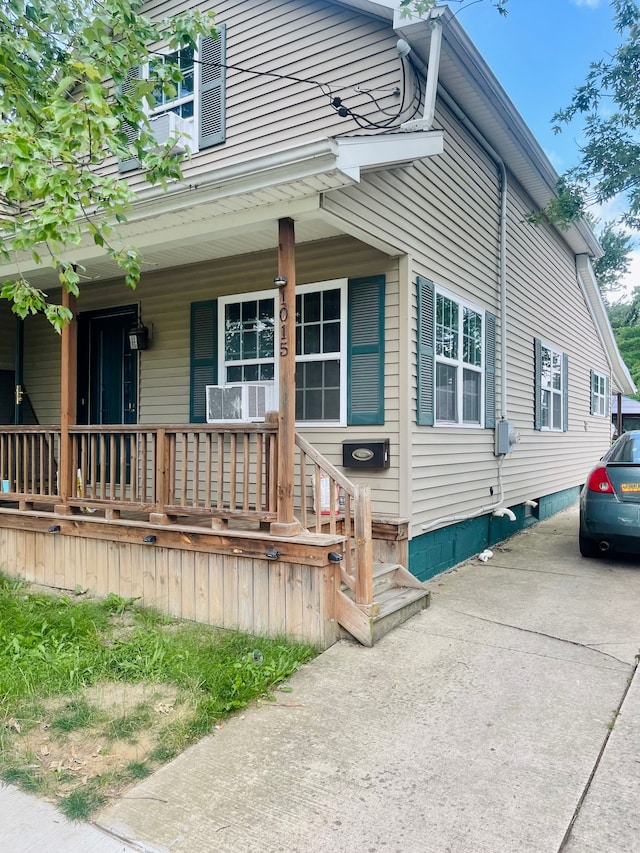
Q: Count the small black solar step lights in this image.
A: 4